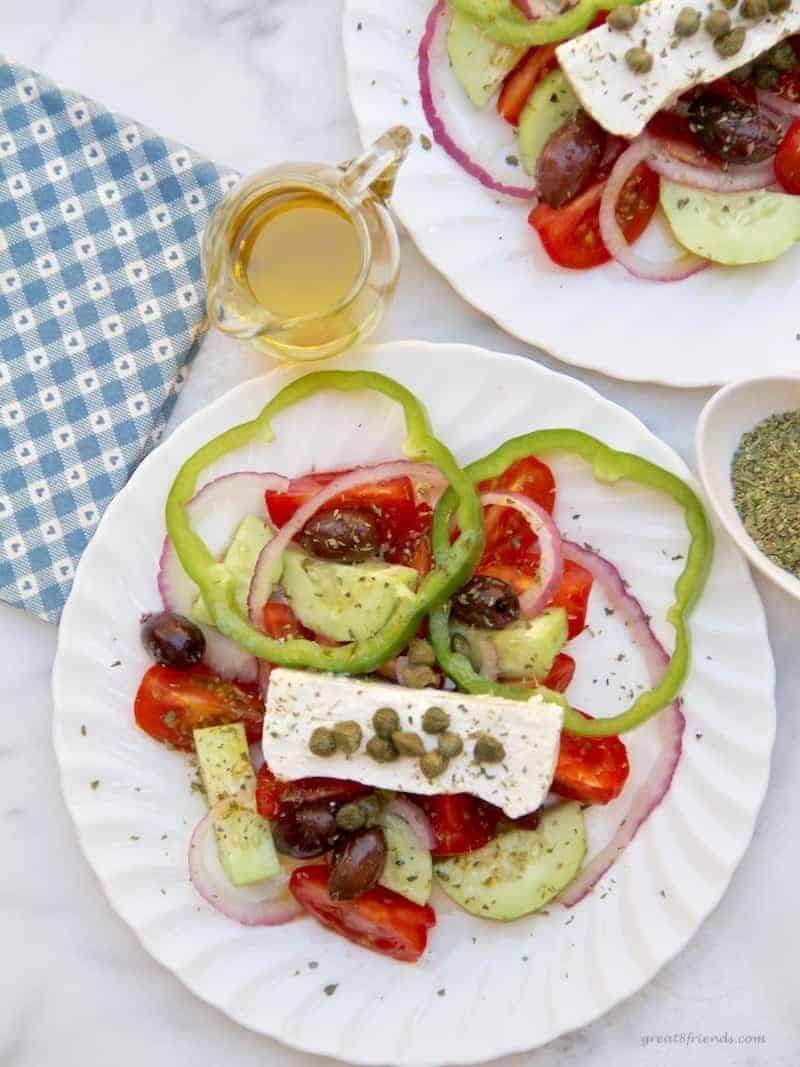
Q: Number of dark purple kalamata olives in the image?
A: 7